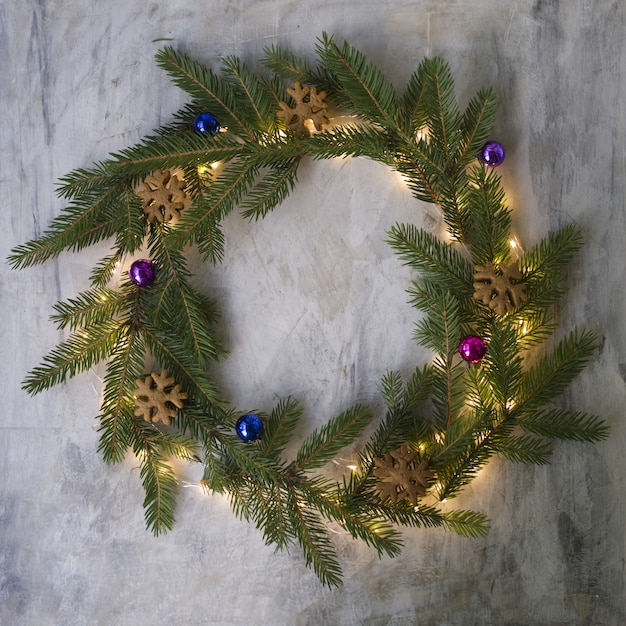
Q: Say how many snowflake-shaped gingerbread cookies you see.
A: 5